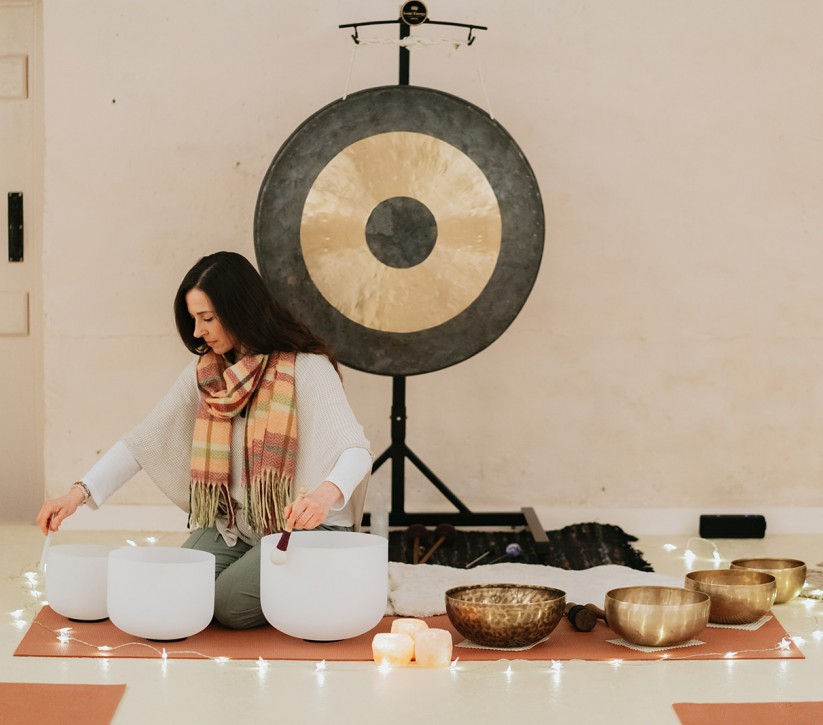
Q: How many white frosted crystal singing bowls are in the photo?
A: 3